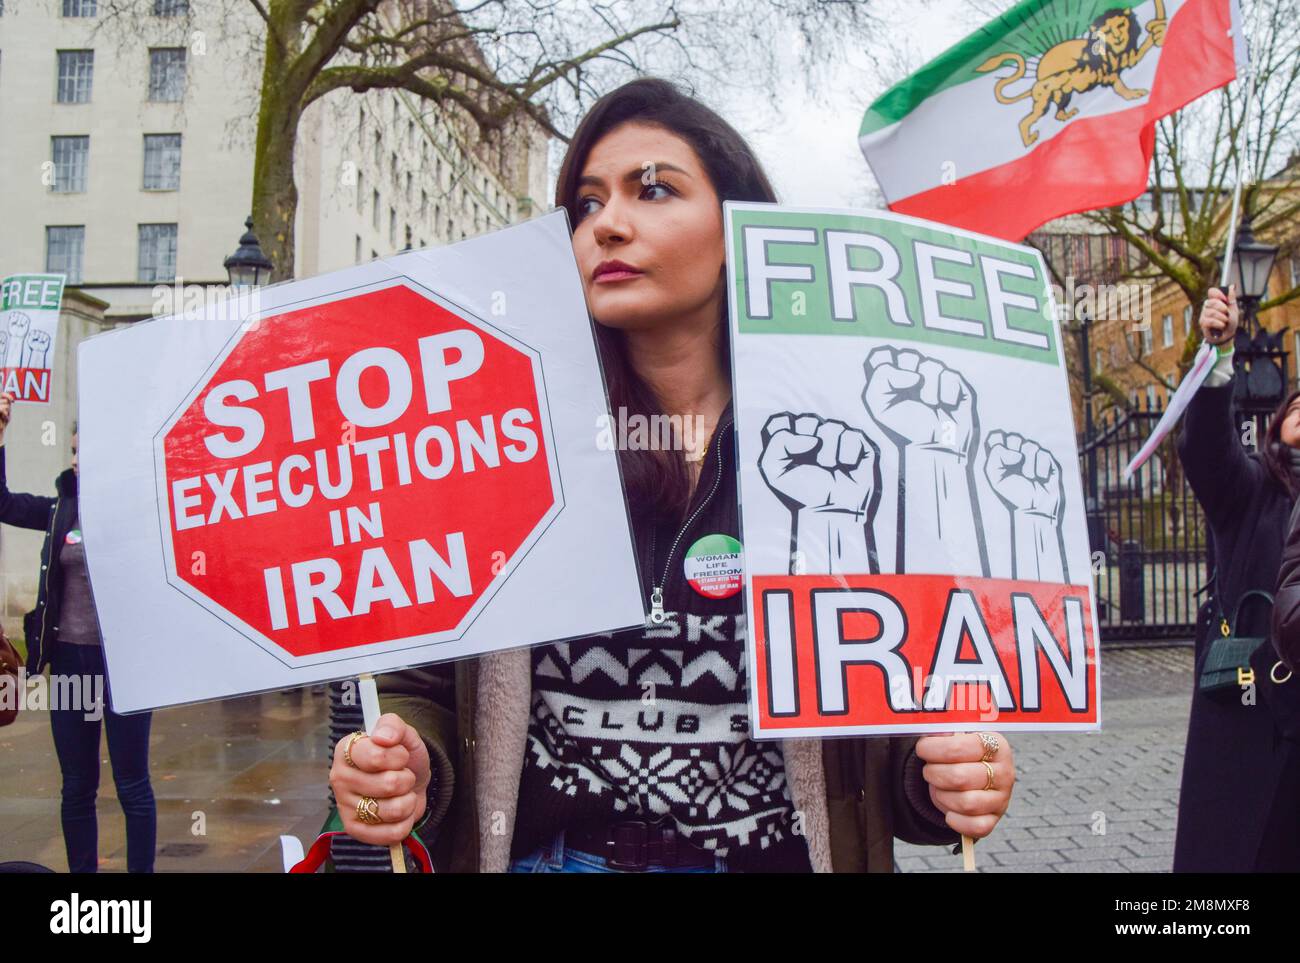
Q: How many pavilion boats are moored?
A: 0